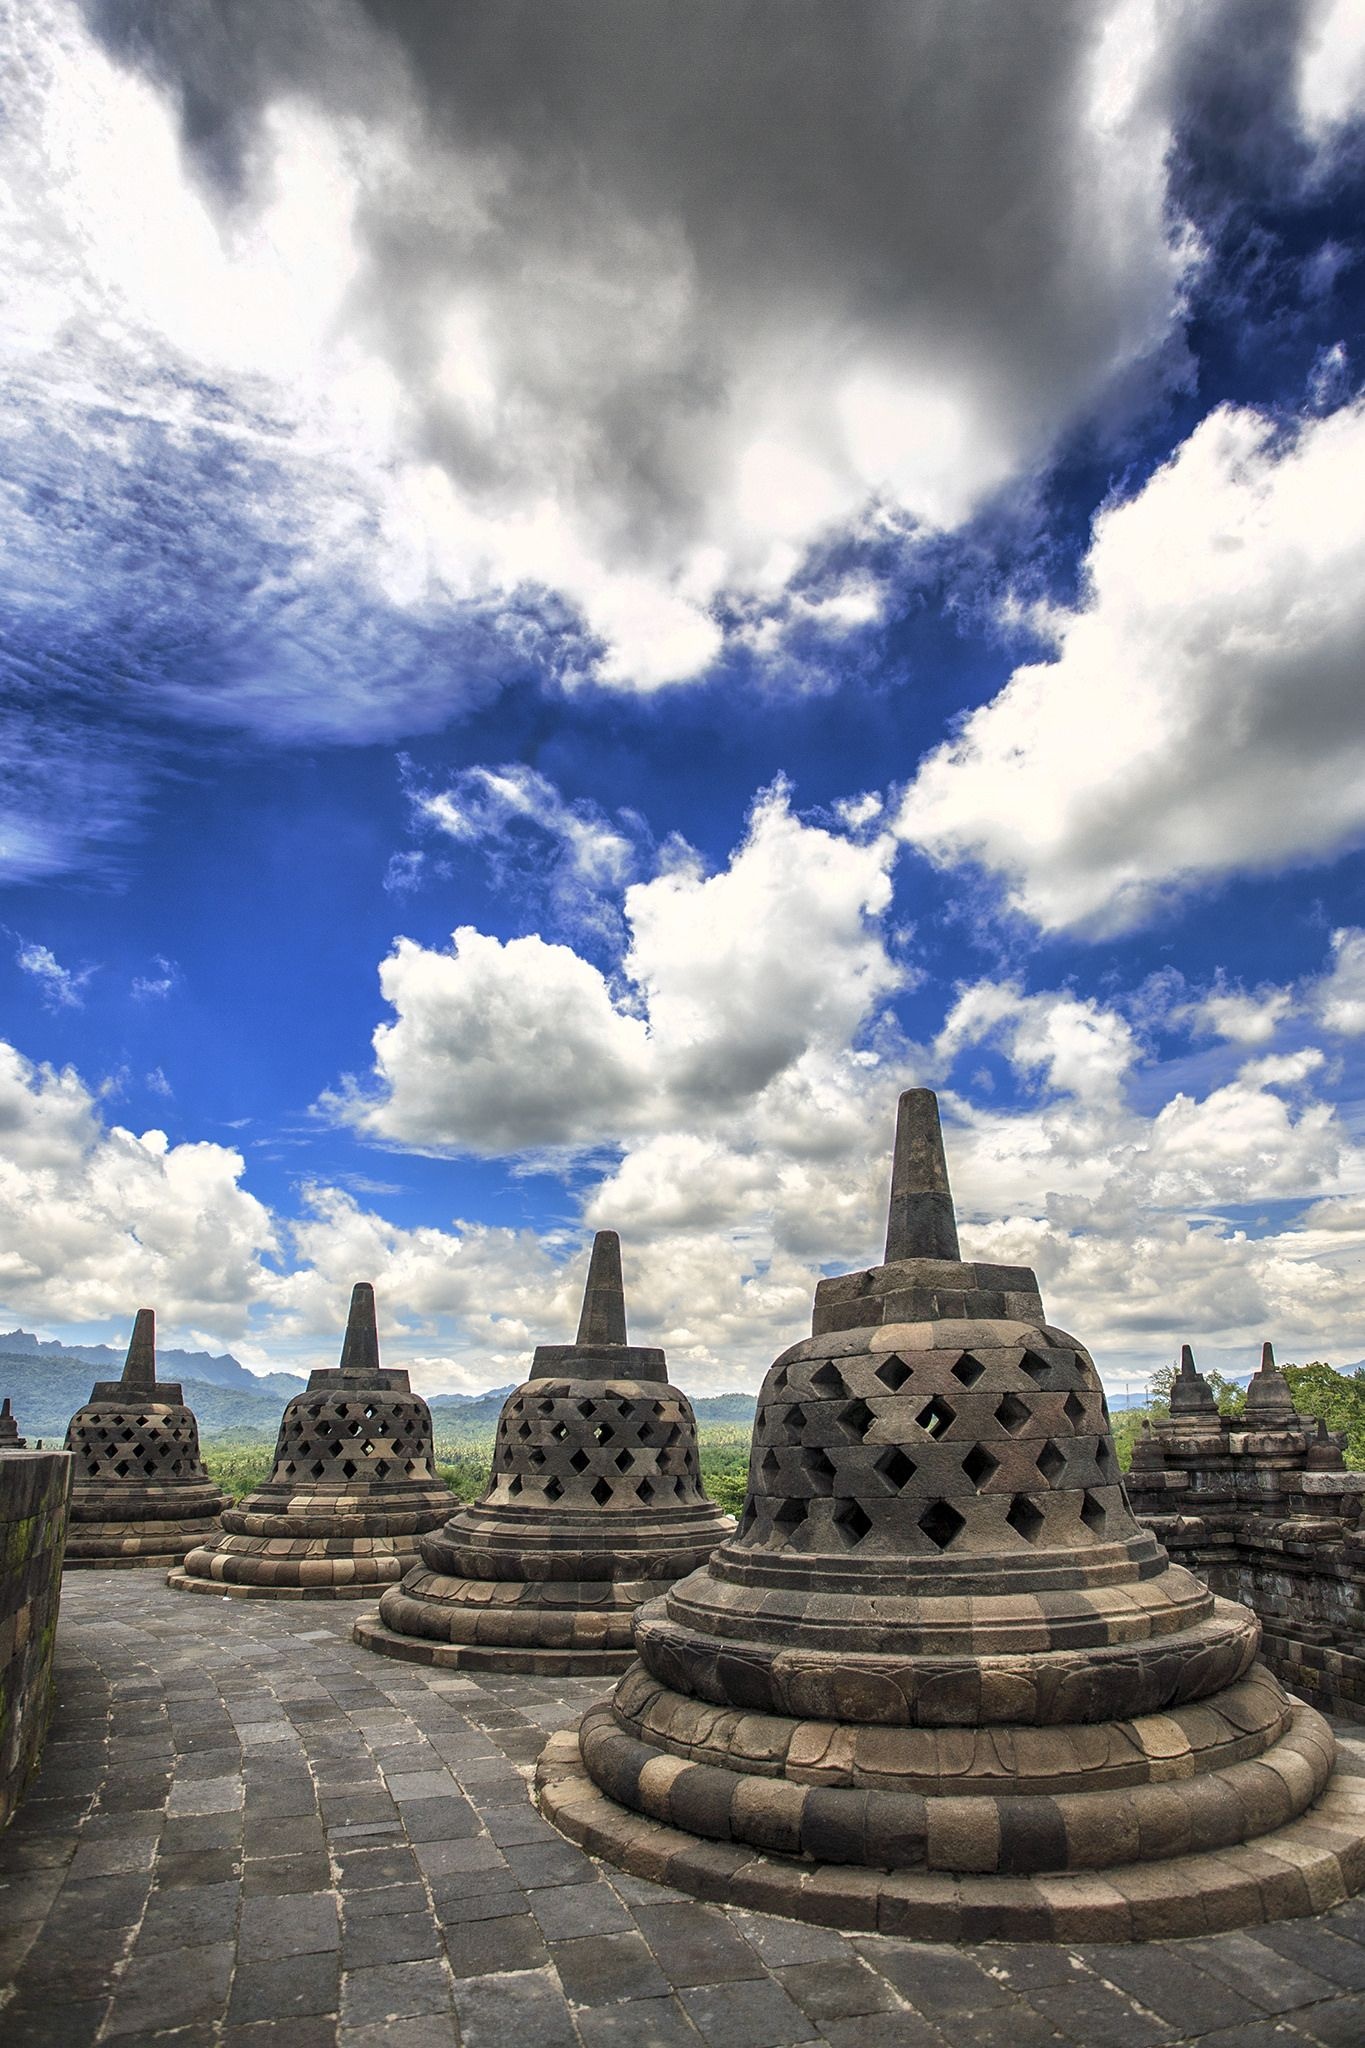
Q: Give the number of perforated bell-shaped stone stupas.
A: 4